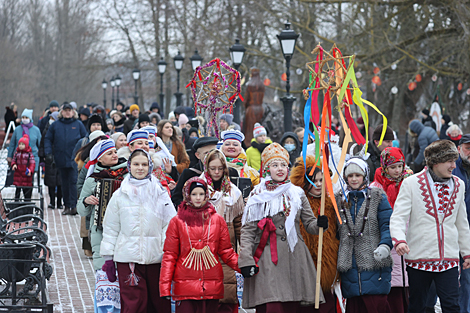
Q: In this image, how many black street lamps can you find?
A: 9